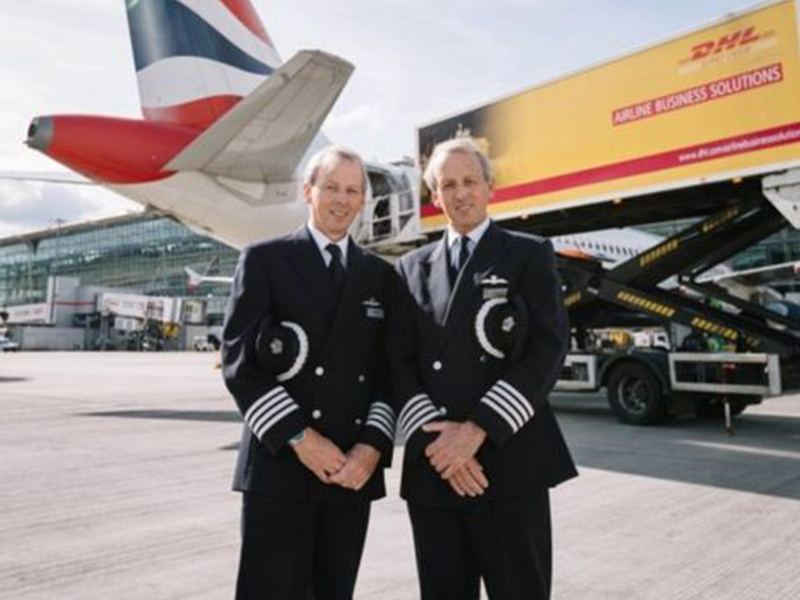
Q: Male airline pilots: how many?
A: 2